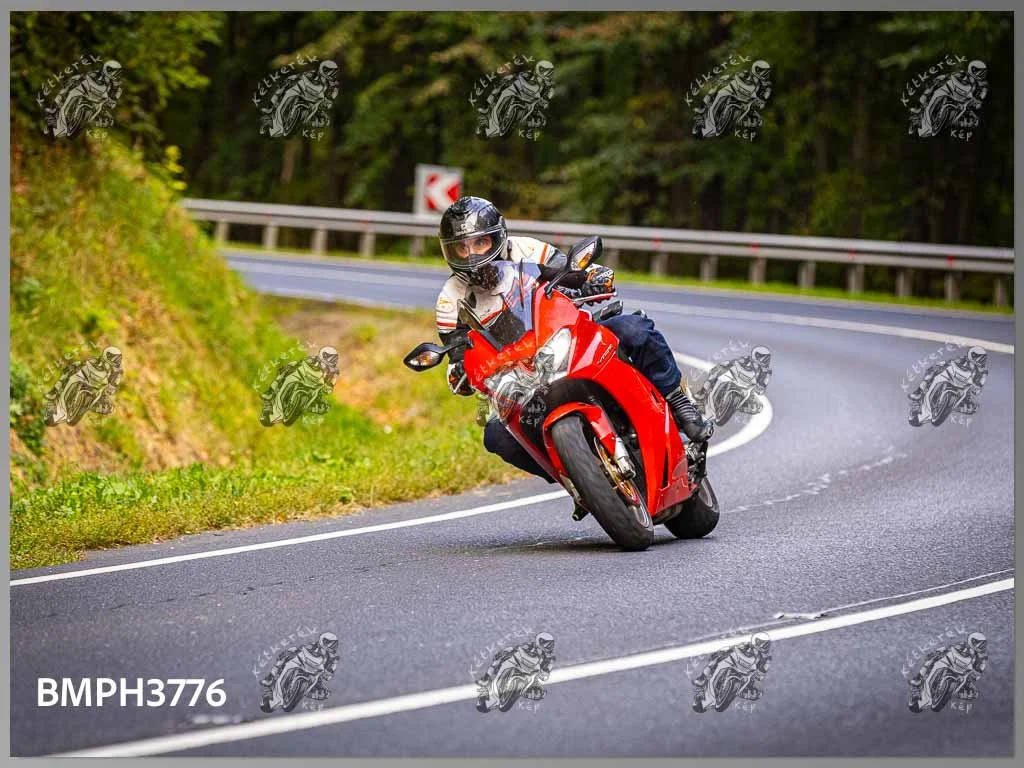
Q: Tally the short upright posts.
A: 14